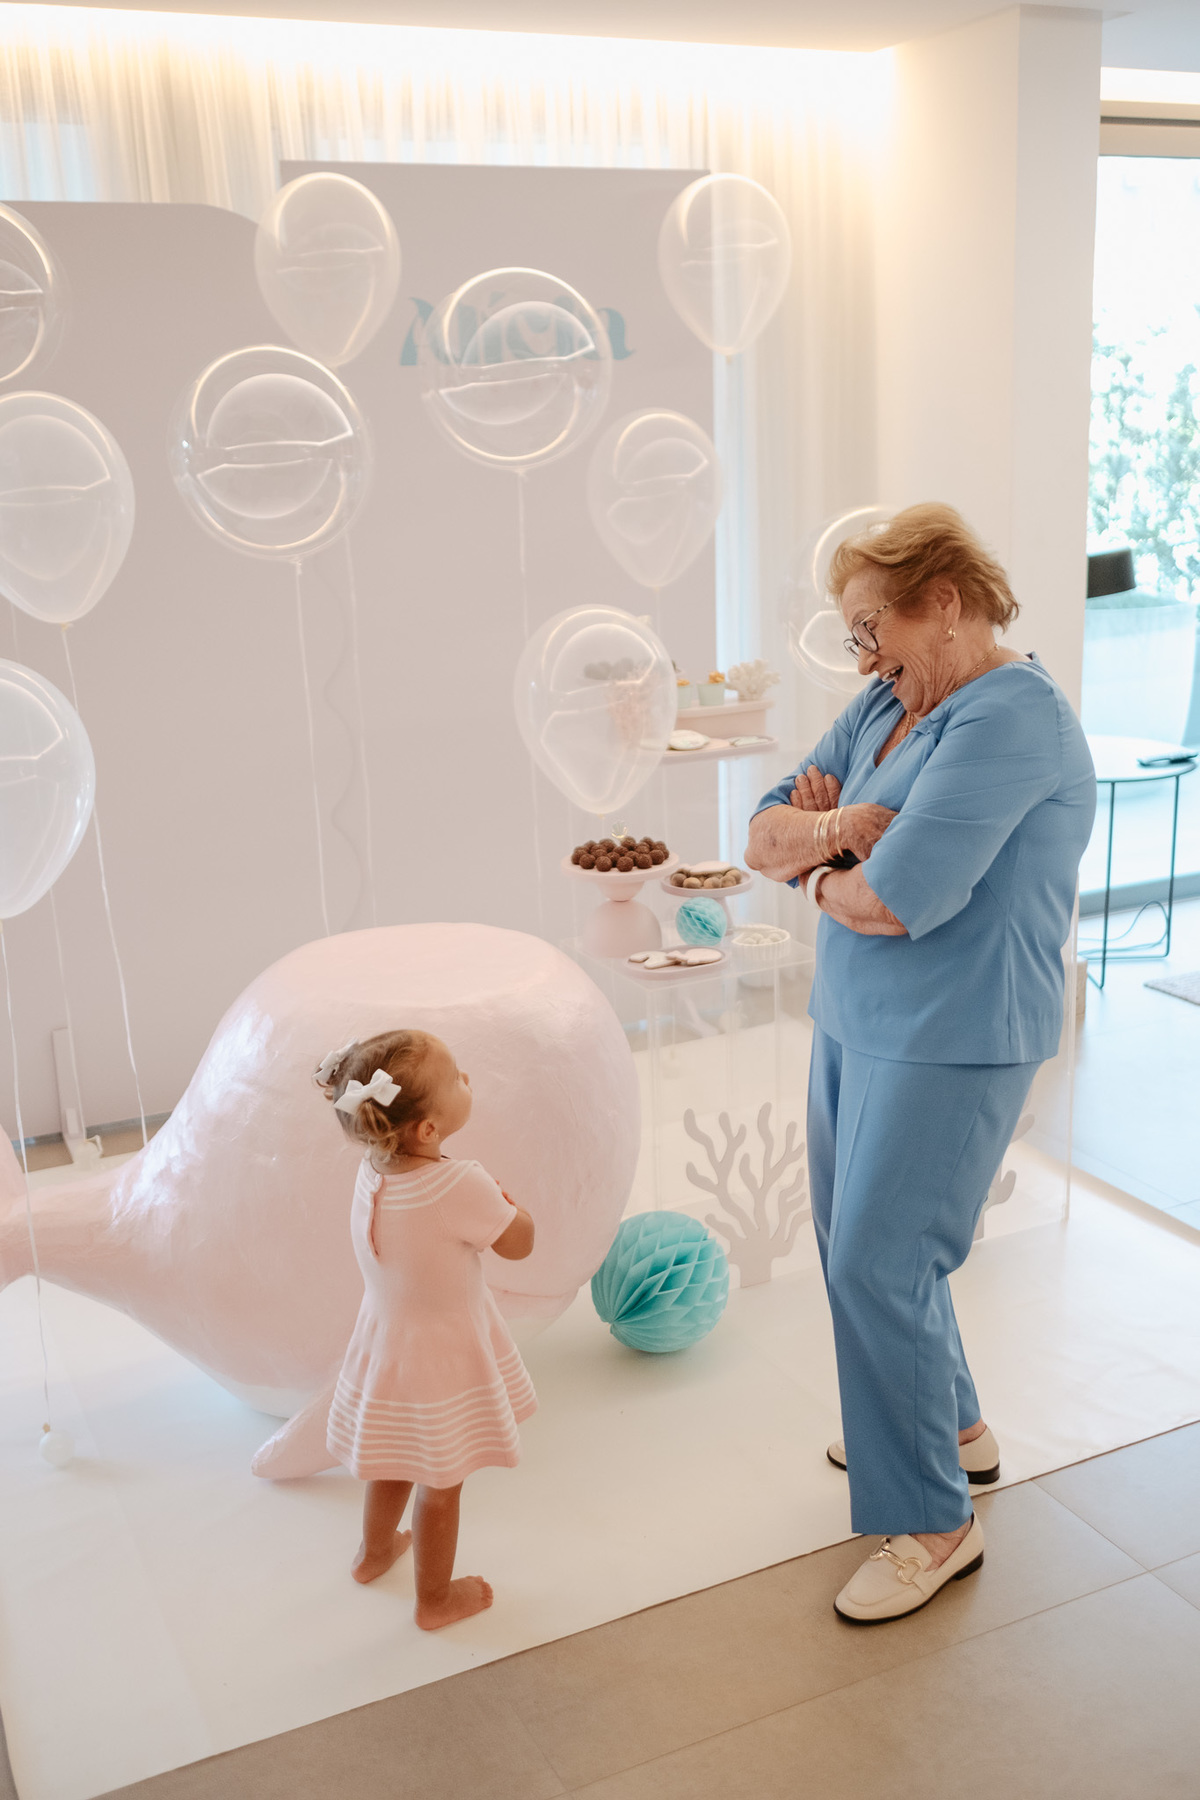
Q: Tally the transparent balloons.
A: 10